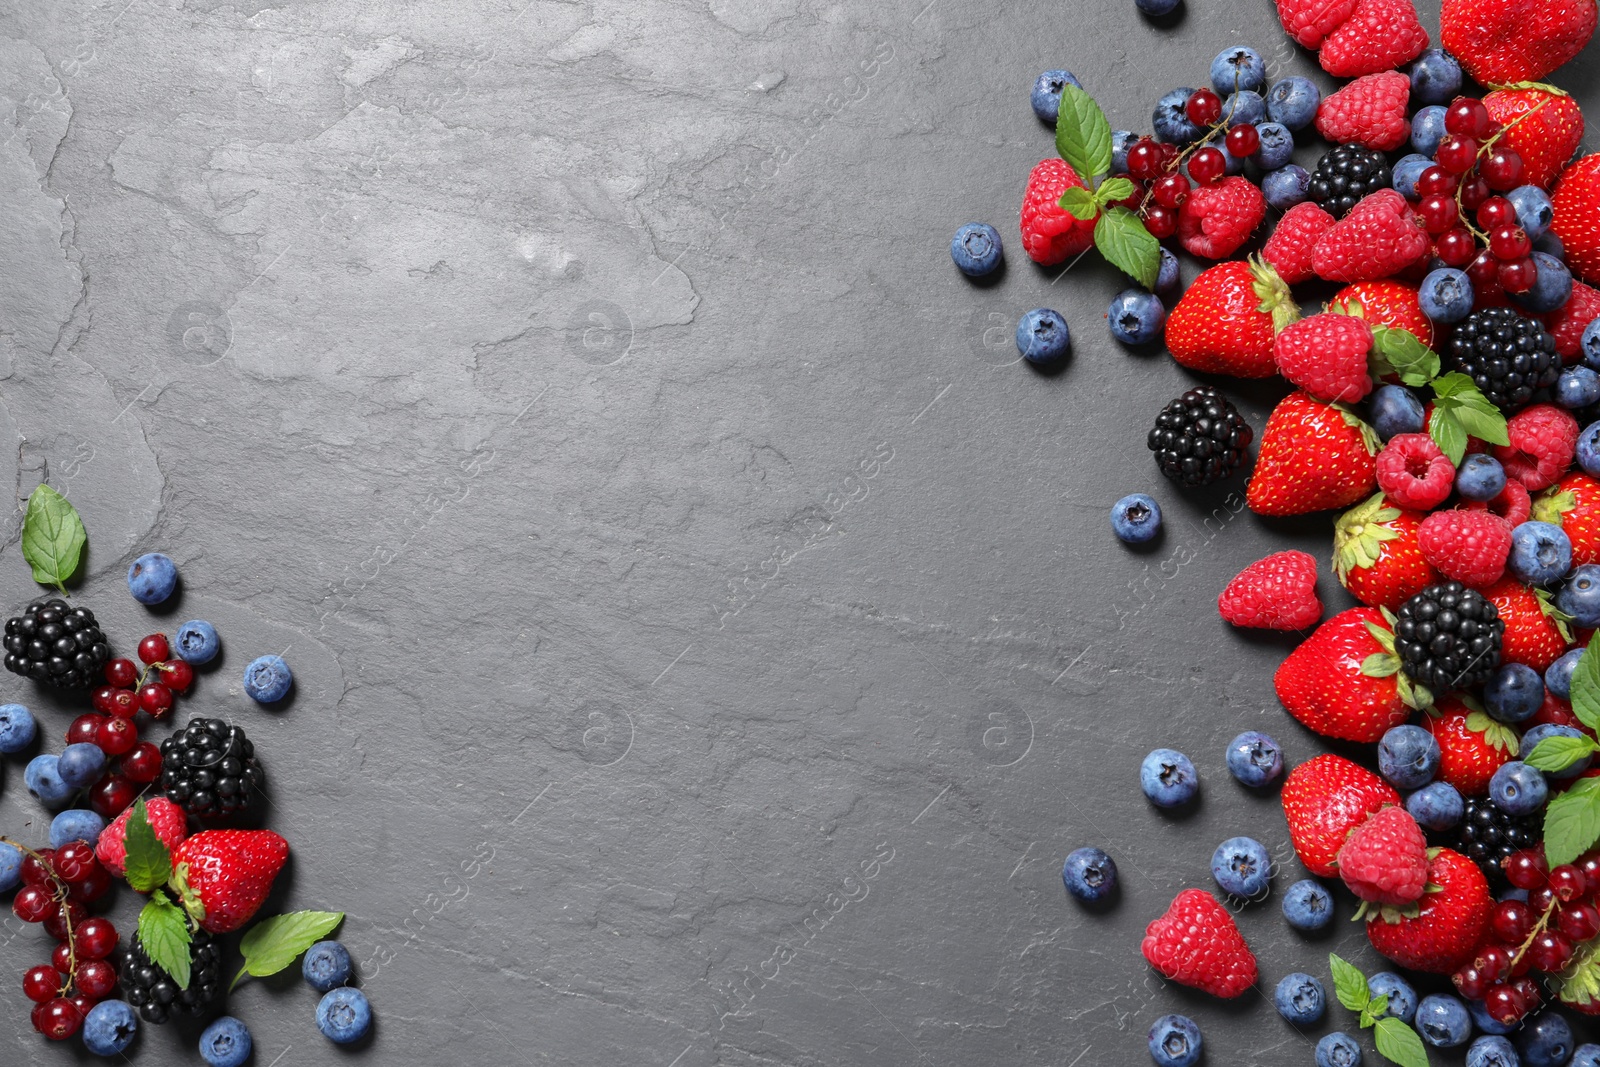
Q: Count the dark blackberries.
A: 8